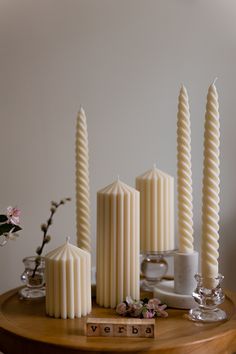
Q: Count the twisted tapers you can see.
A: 3